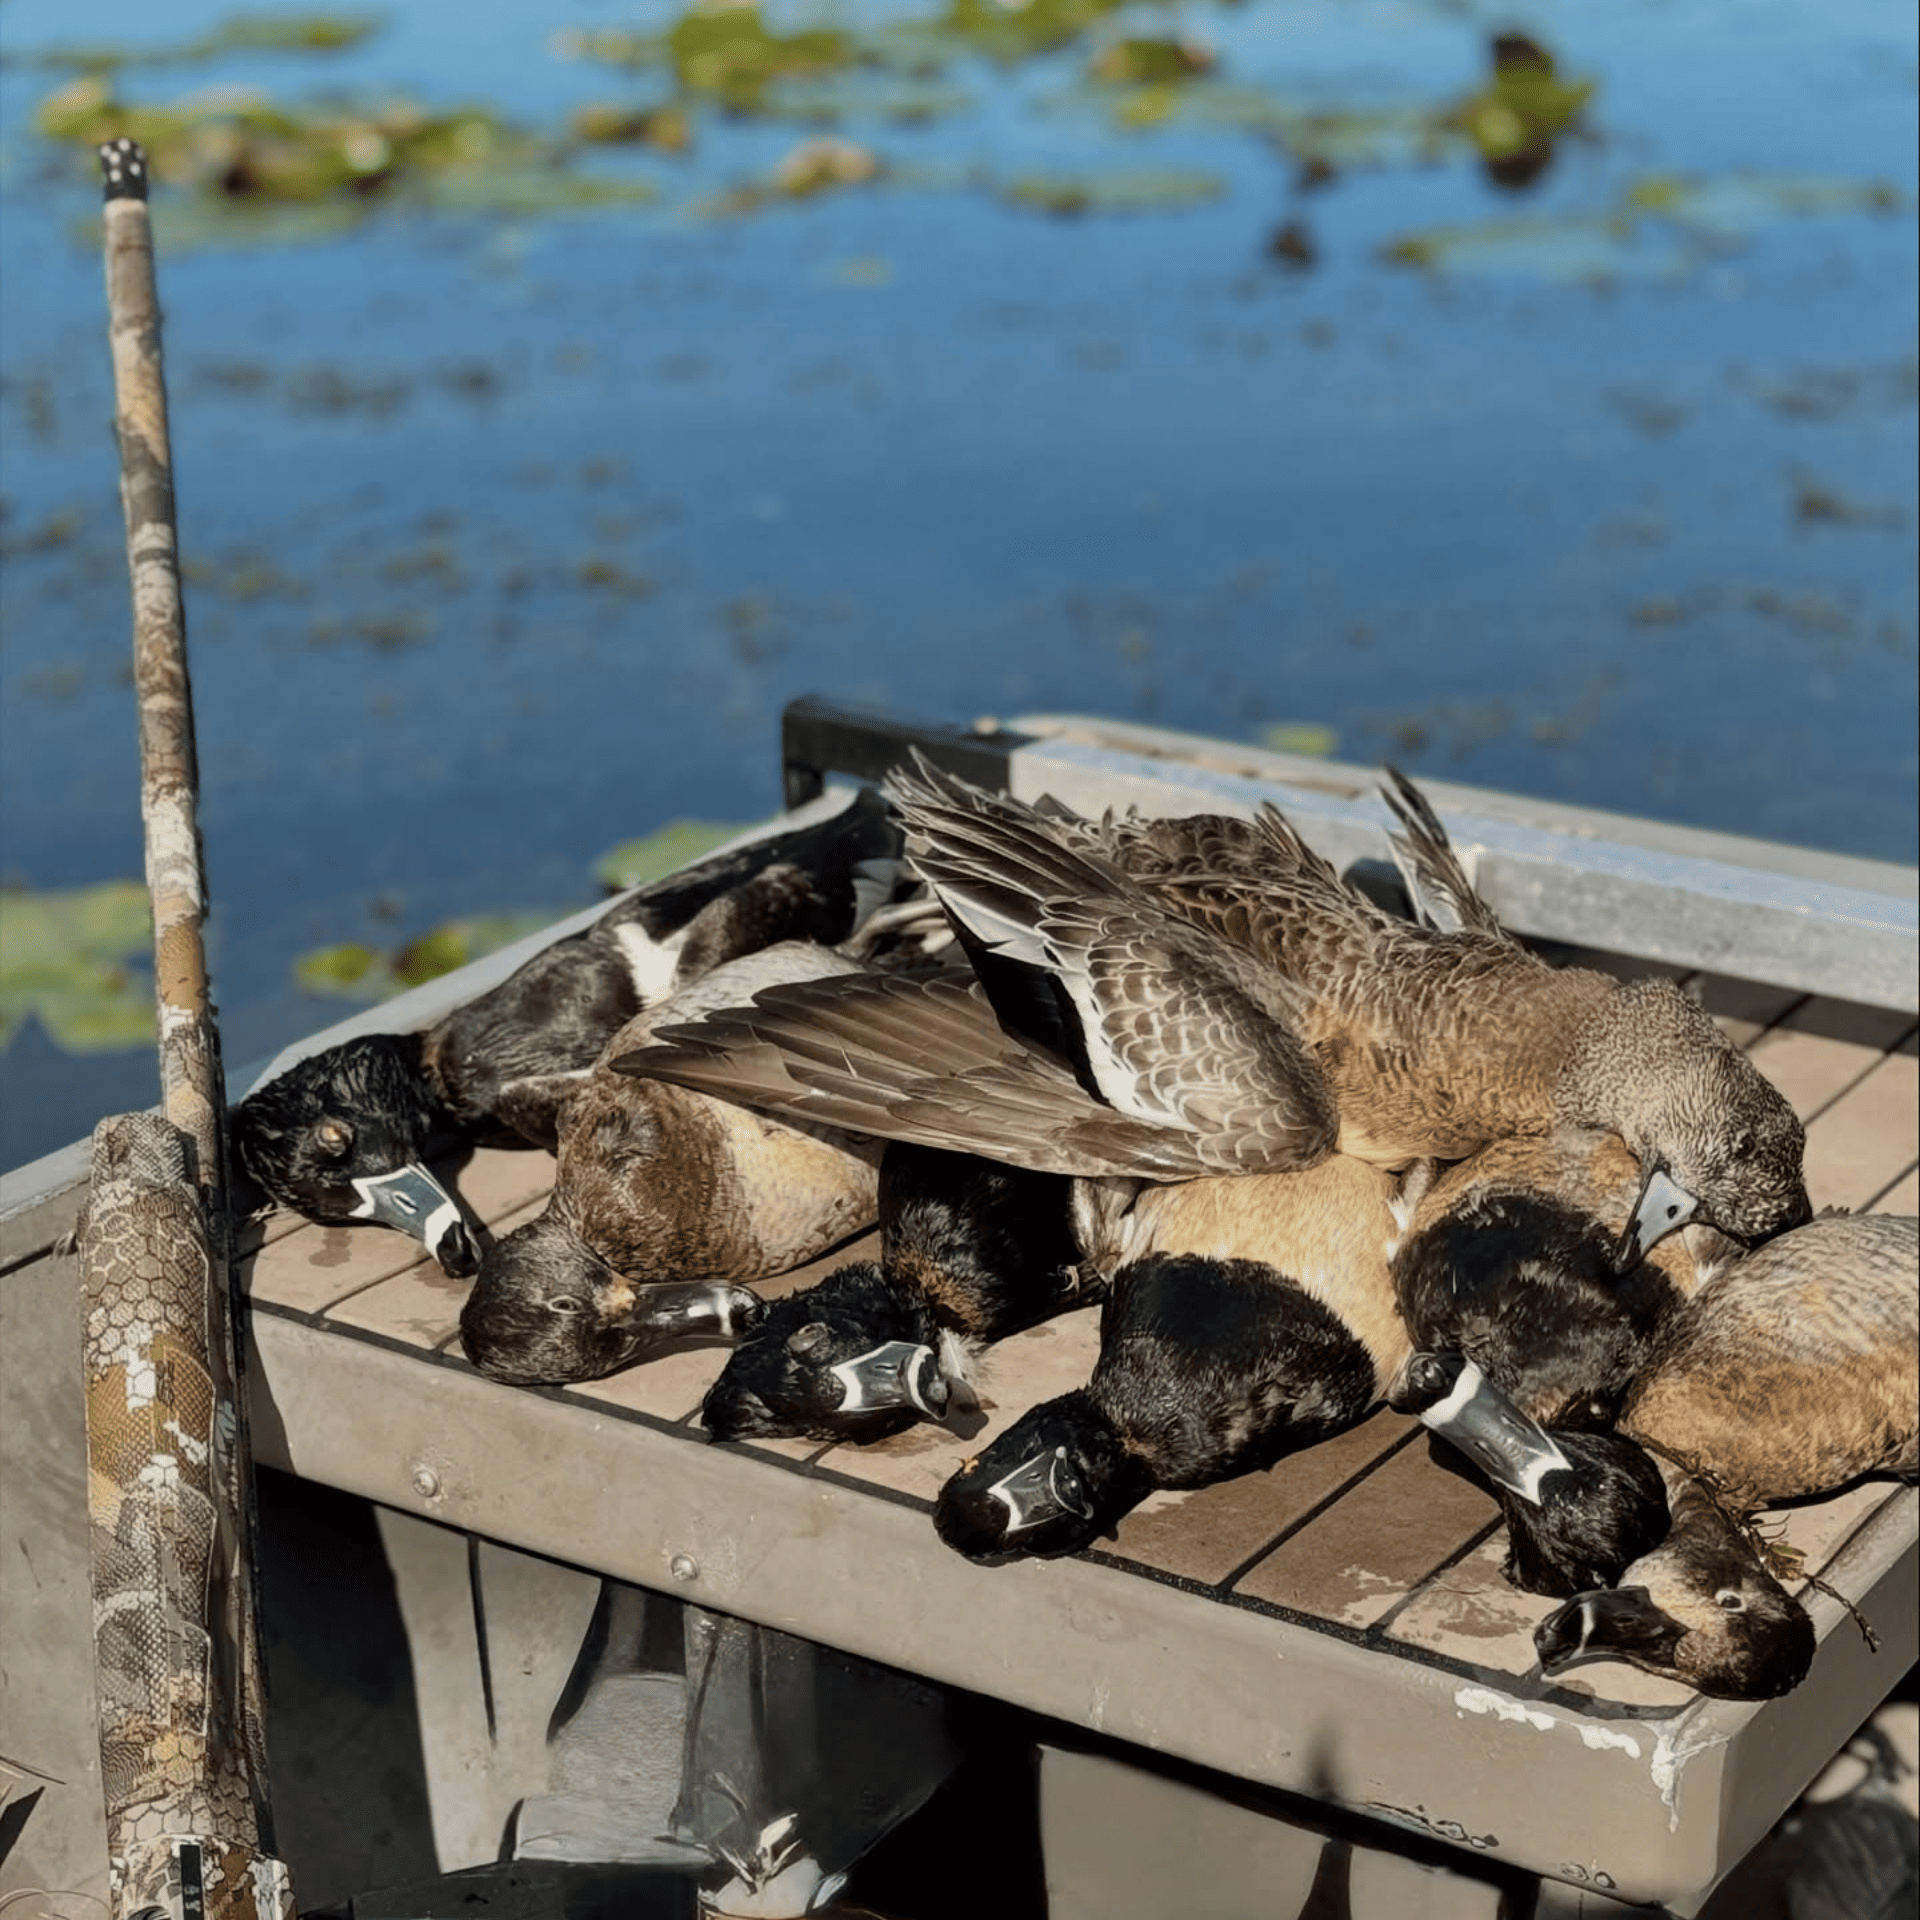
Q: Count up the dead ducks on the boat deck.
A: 7